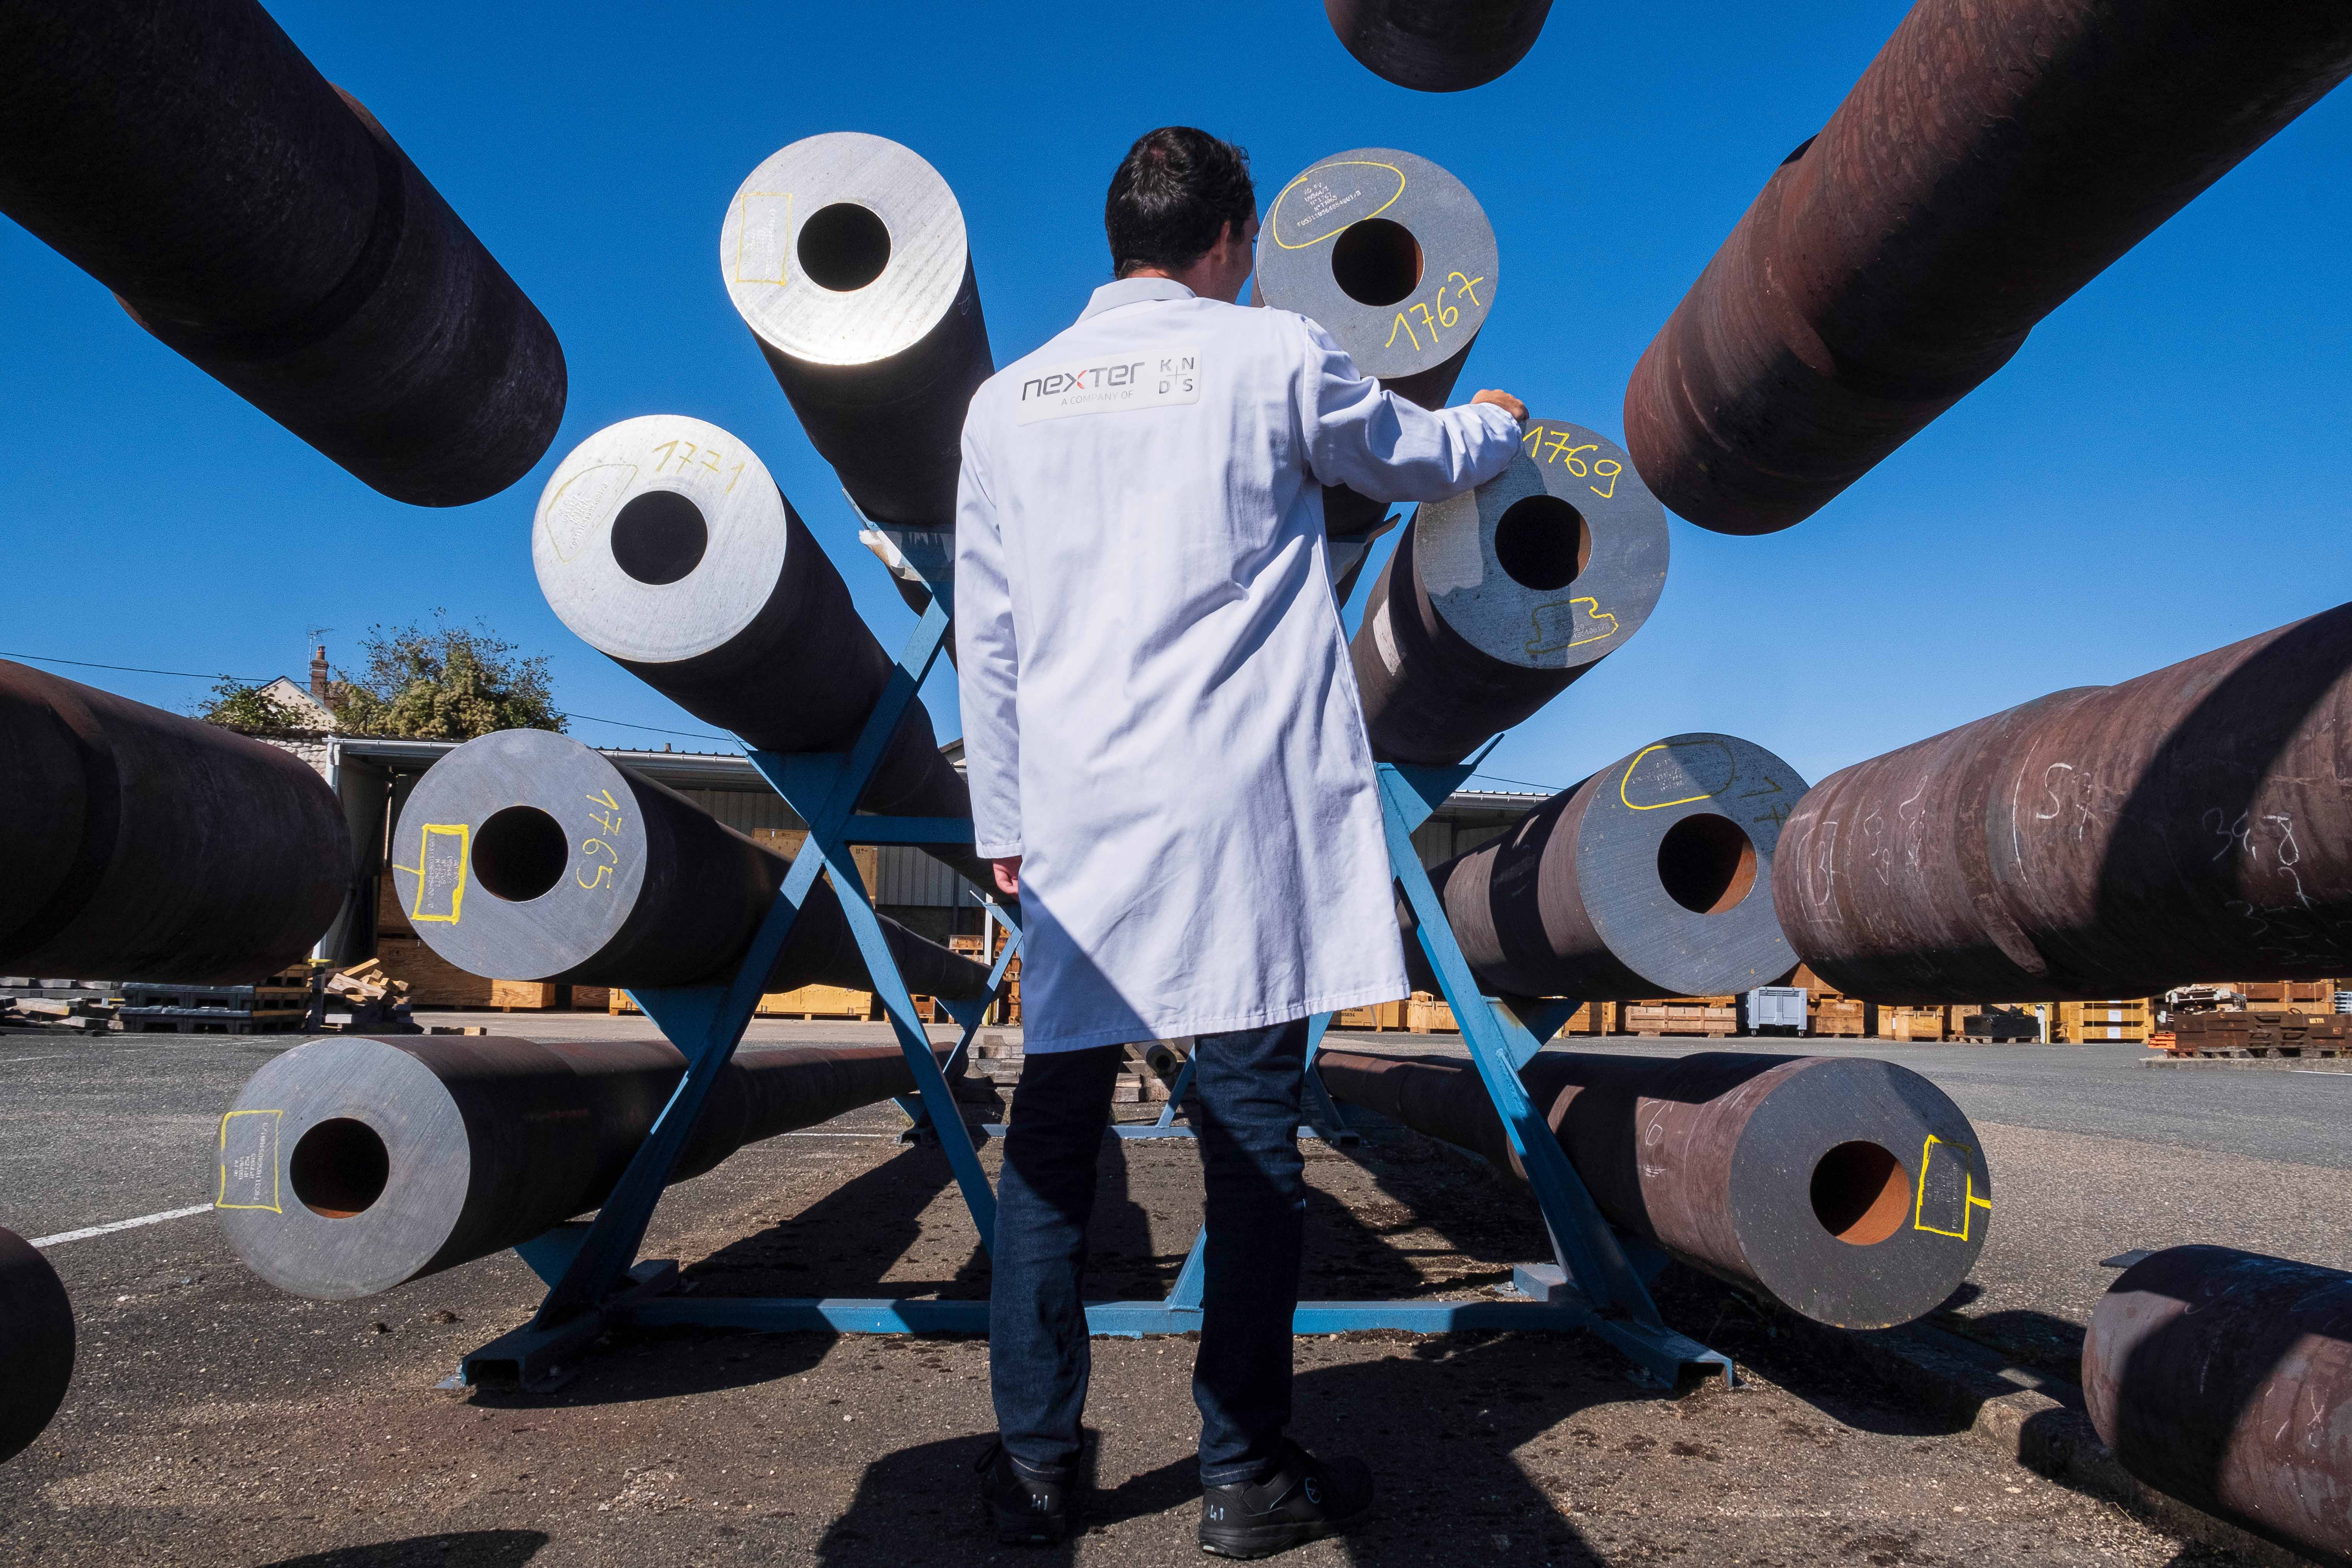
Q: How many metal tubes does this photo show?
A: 15